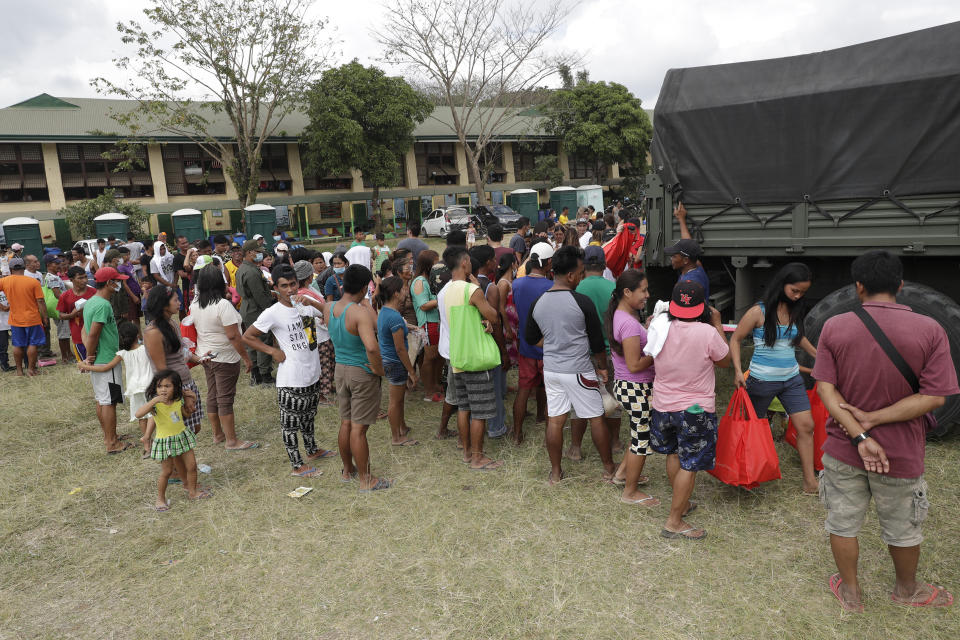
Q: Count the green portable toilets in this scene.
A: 6